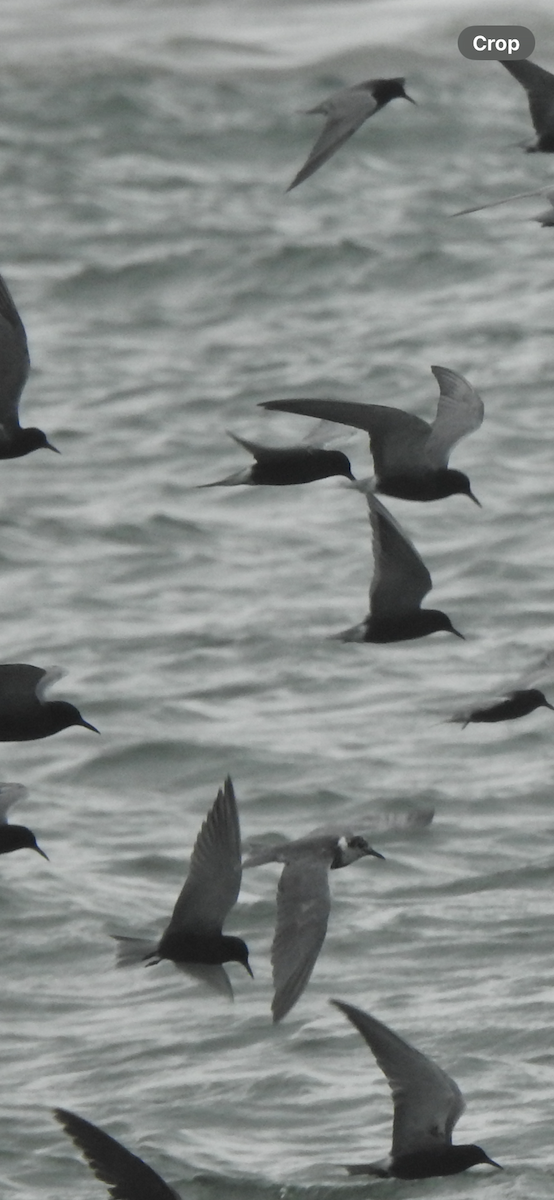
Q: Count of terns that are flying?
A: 14